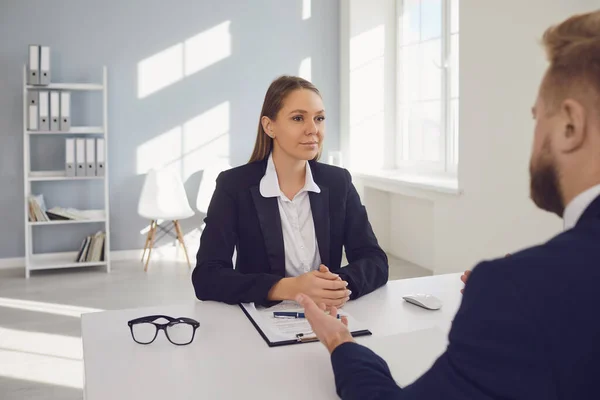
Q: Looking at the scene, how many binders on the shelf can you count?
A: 10